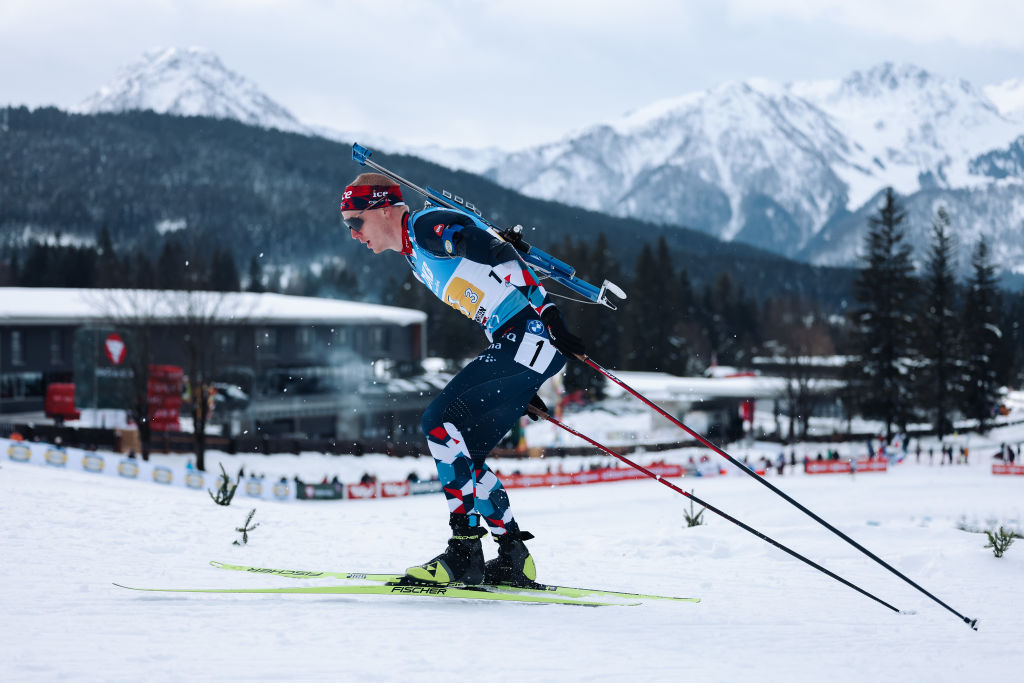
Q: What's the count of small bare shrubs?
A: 4